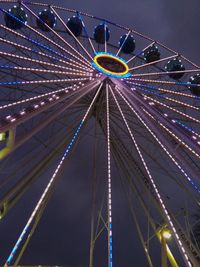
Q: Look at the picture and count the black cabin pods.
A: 8